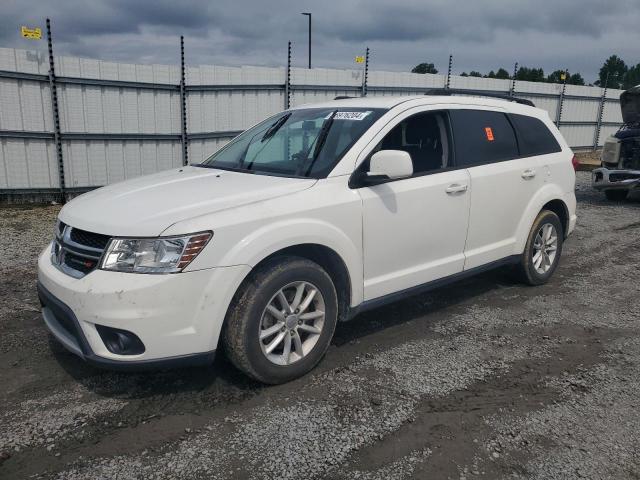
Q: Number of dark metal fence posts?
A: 8